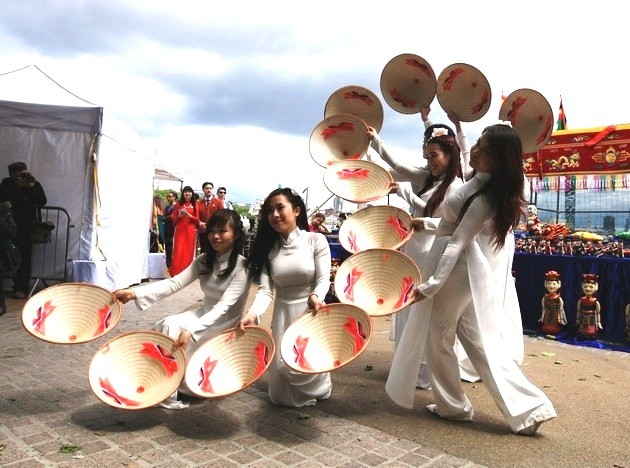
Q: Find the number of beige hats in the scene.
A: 12